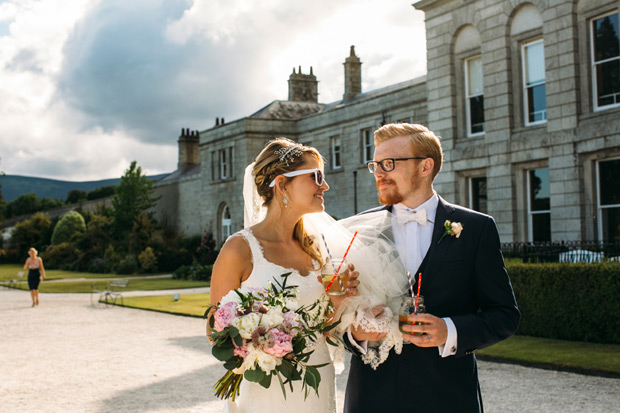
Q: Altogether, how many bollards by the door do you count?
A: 0